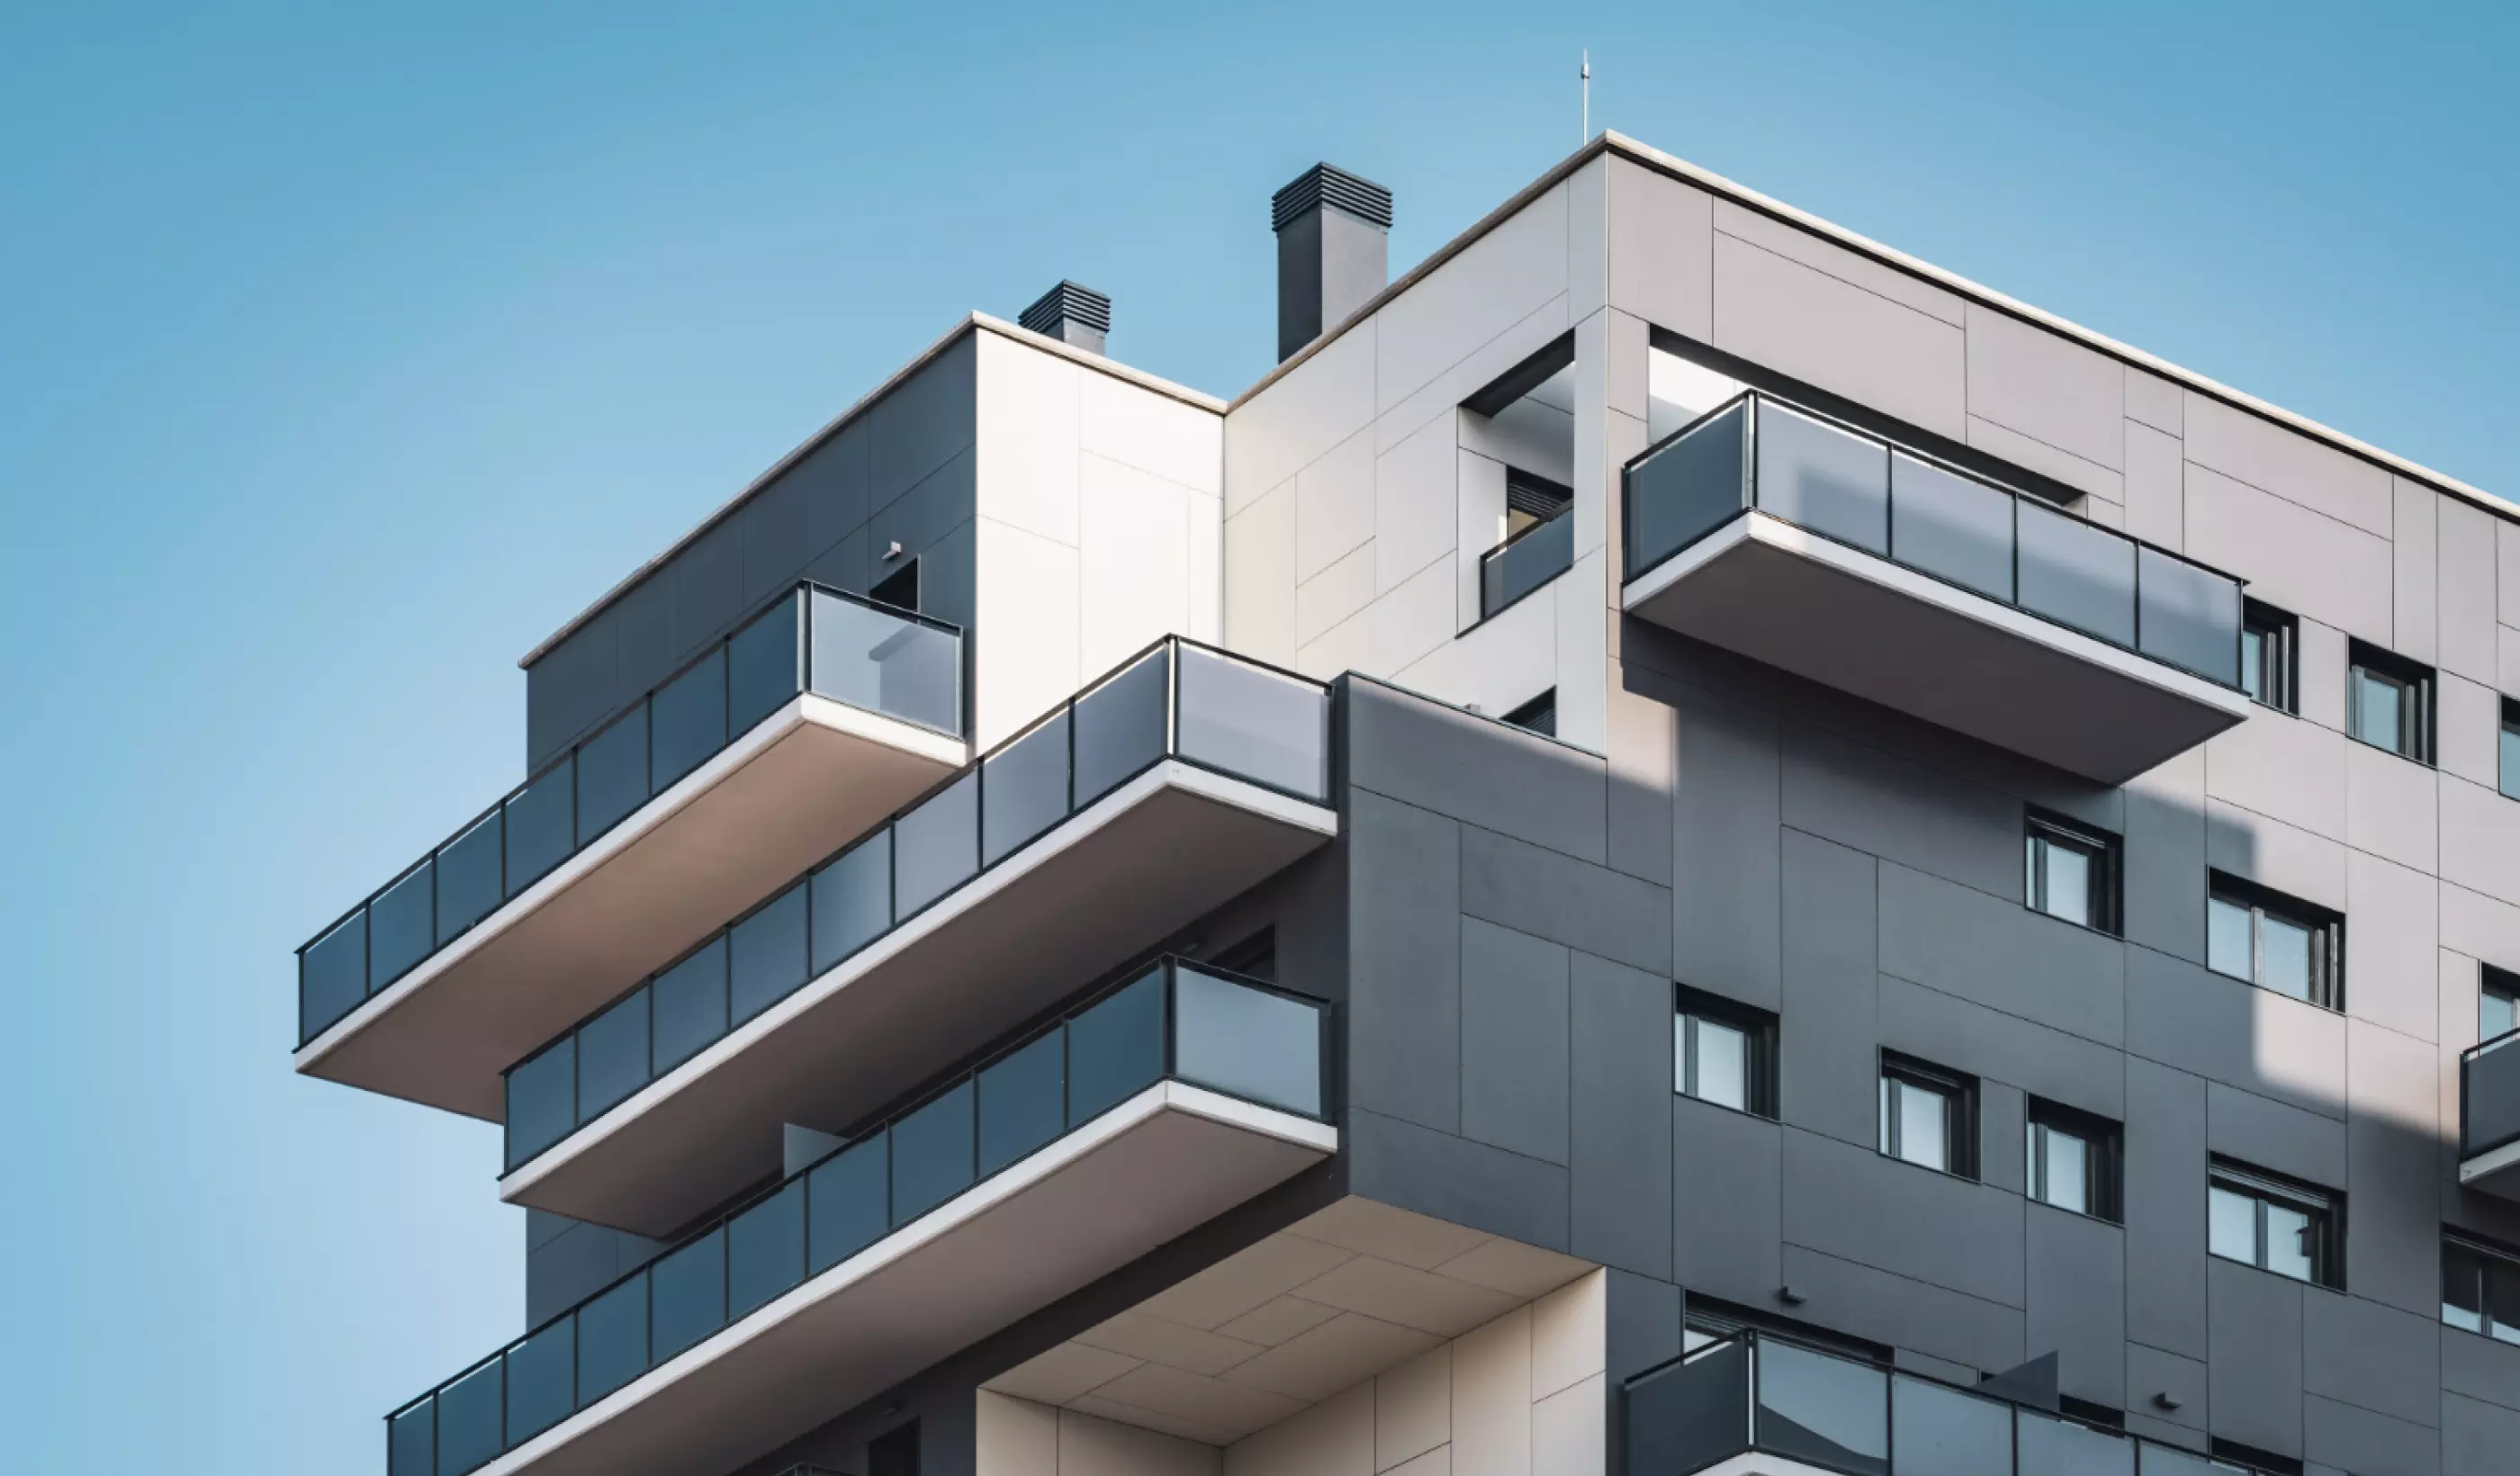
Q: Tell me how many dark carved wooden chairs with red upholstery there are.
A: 0